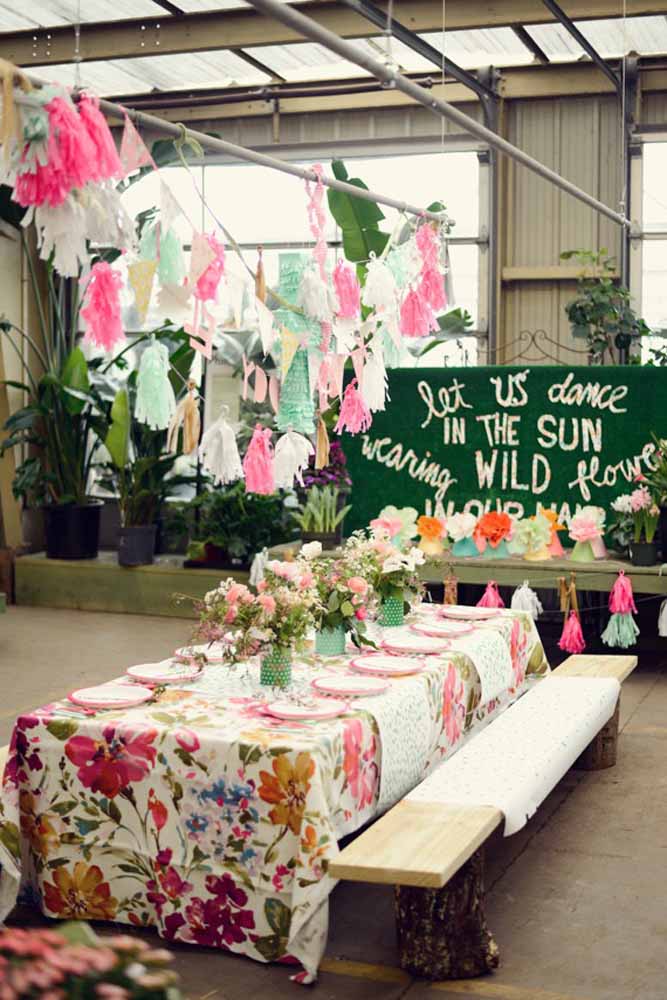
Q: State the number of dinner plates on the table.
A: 9